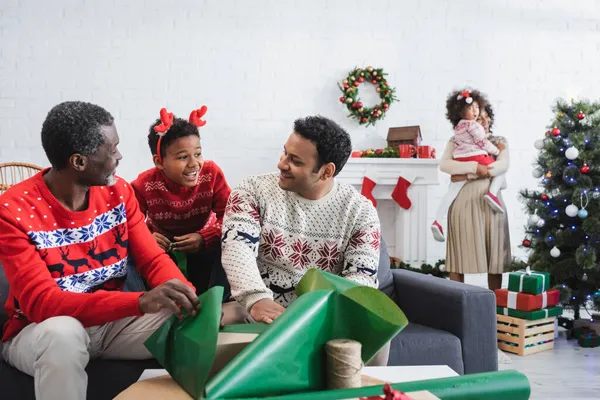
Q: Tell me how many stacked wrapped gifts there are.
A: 3